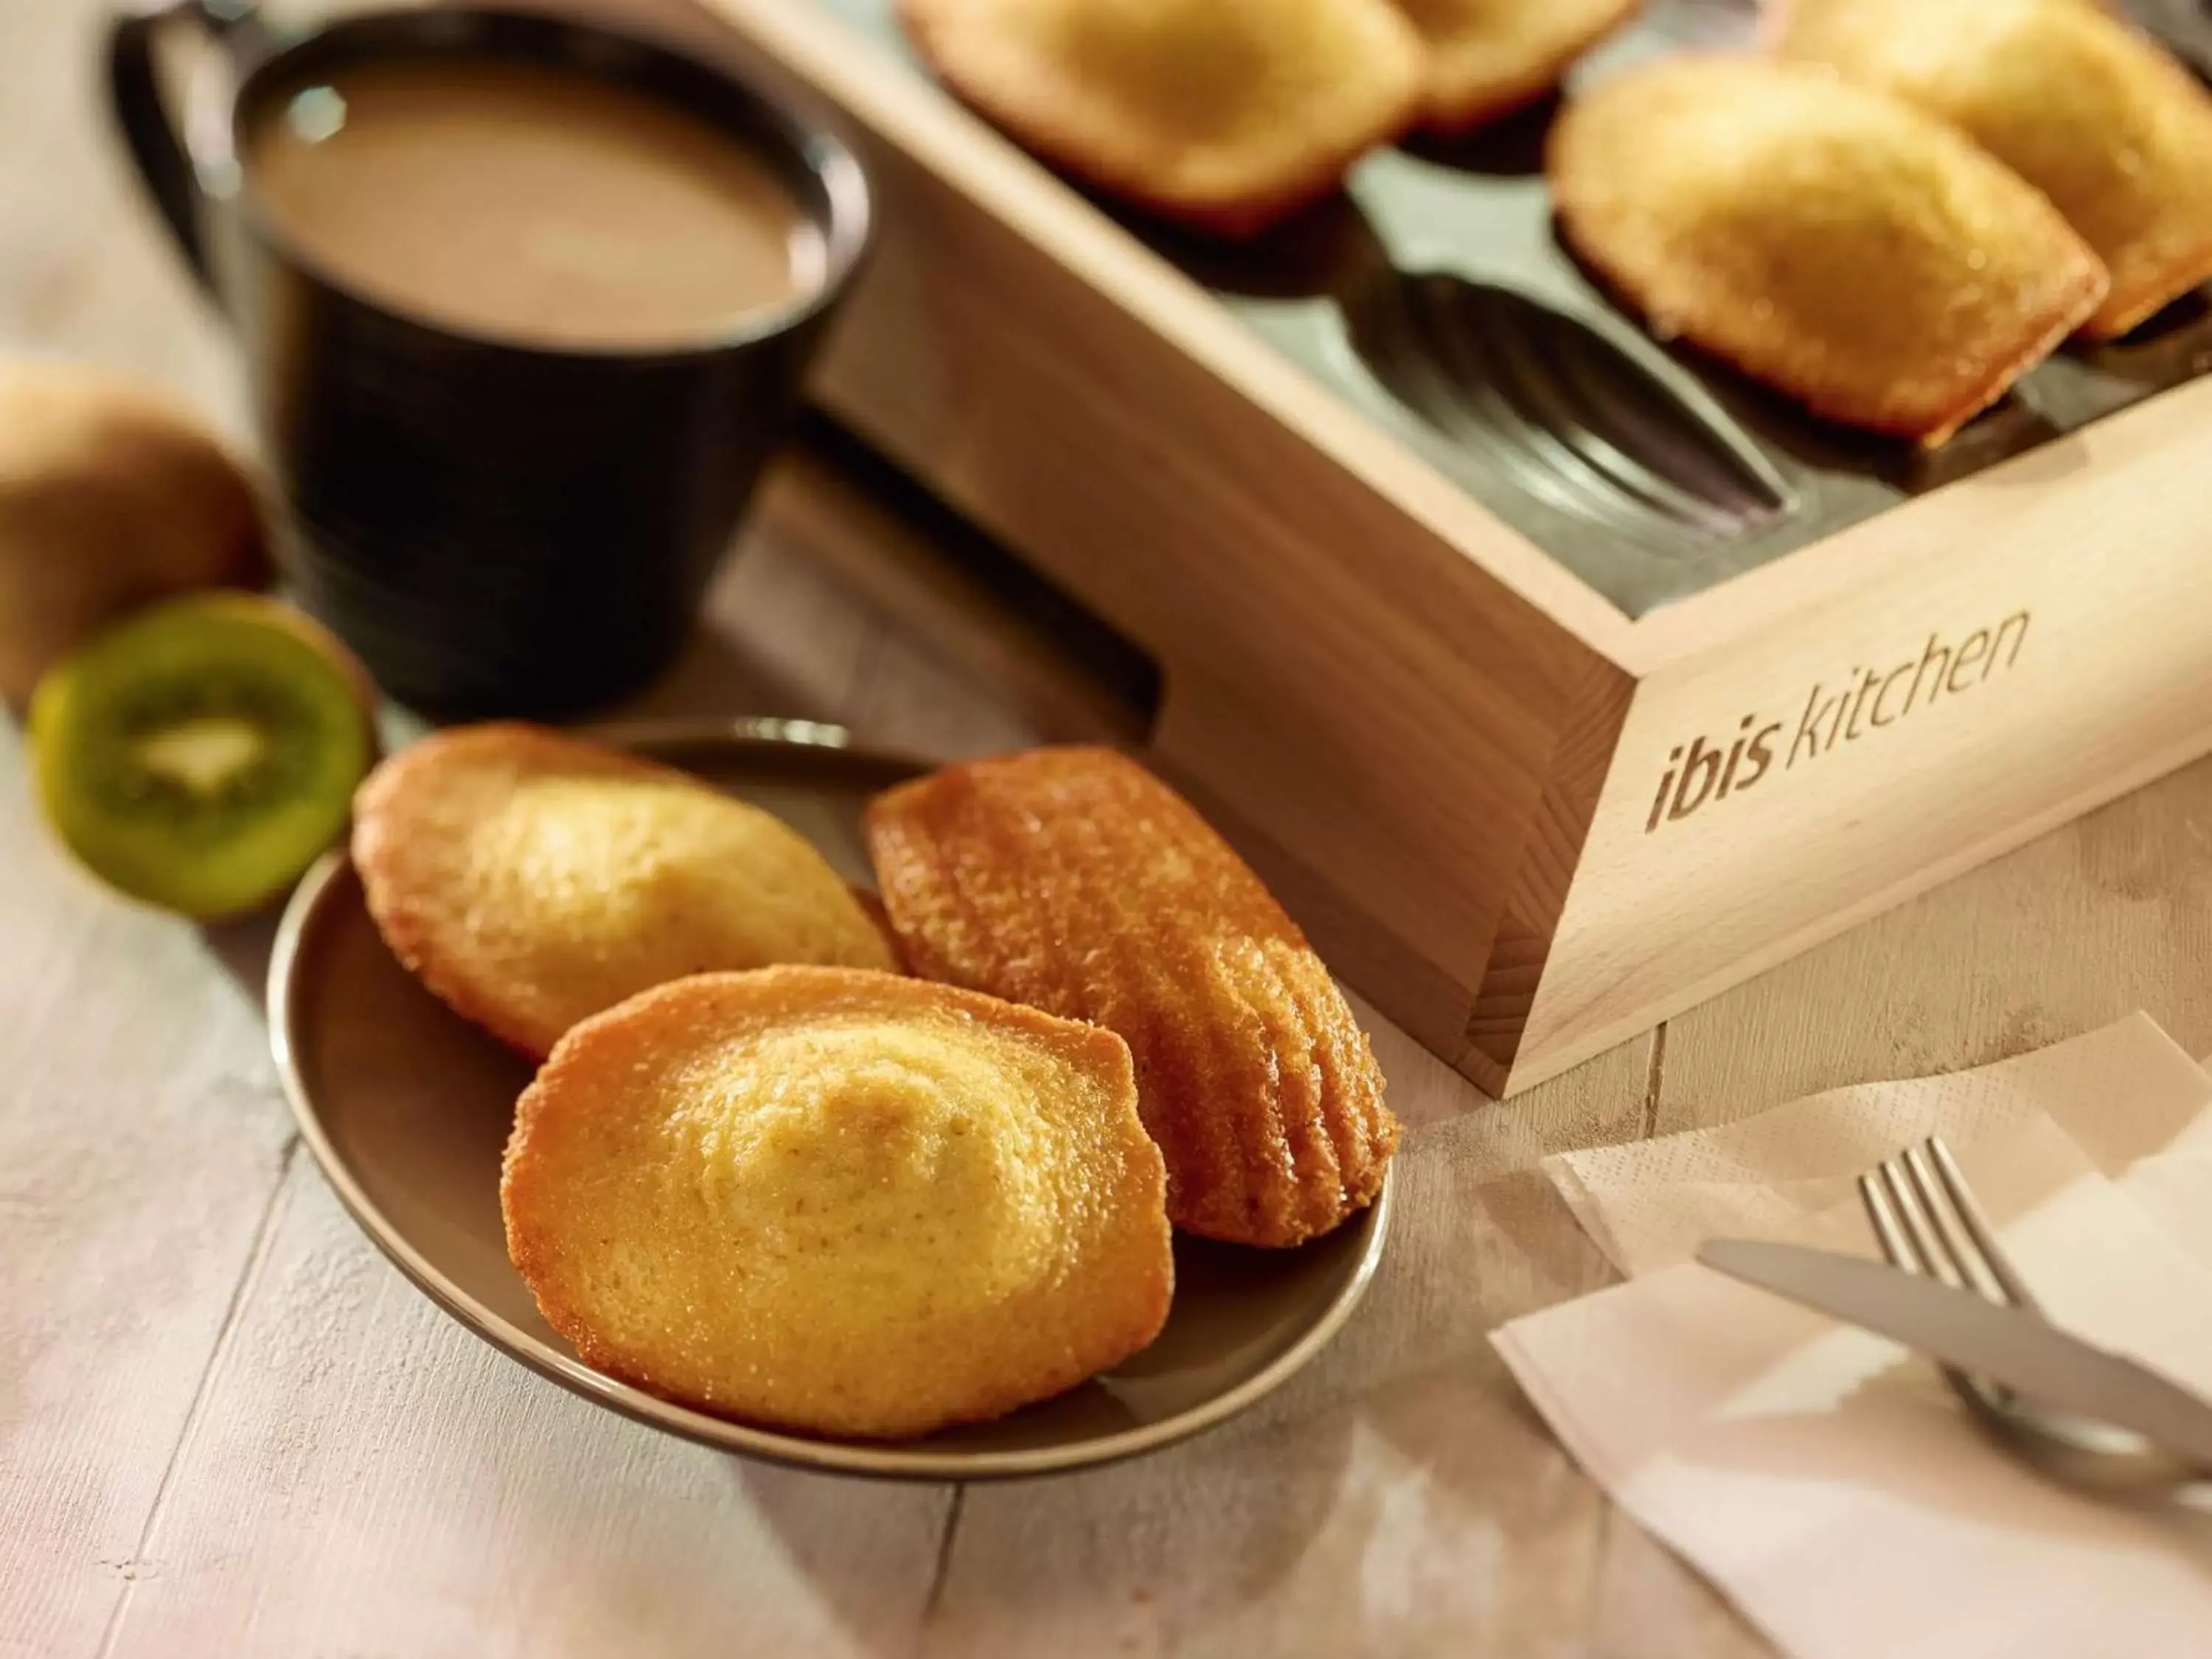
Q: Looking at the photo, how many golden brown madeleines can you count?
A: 7